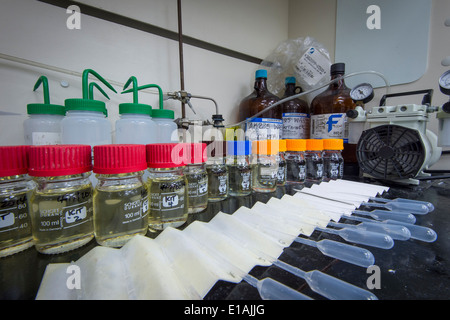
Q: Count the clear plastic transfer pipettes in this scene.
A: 9